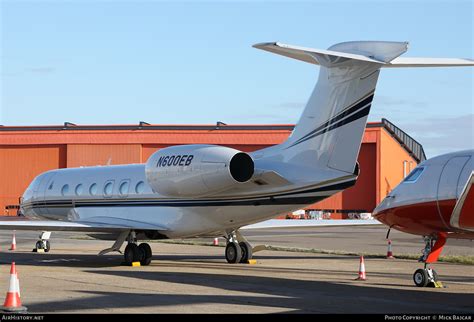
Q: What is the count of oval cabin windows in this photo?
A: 6